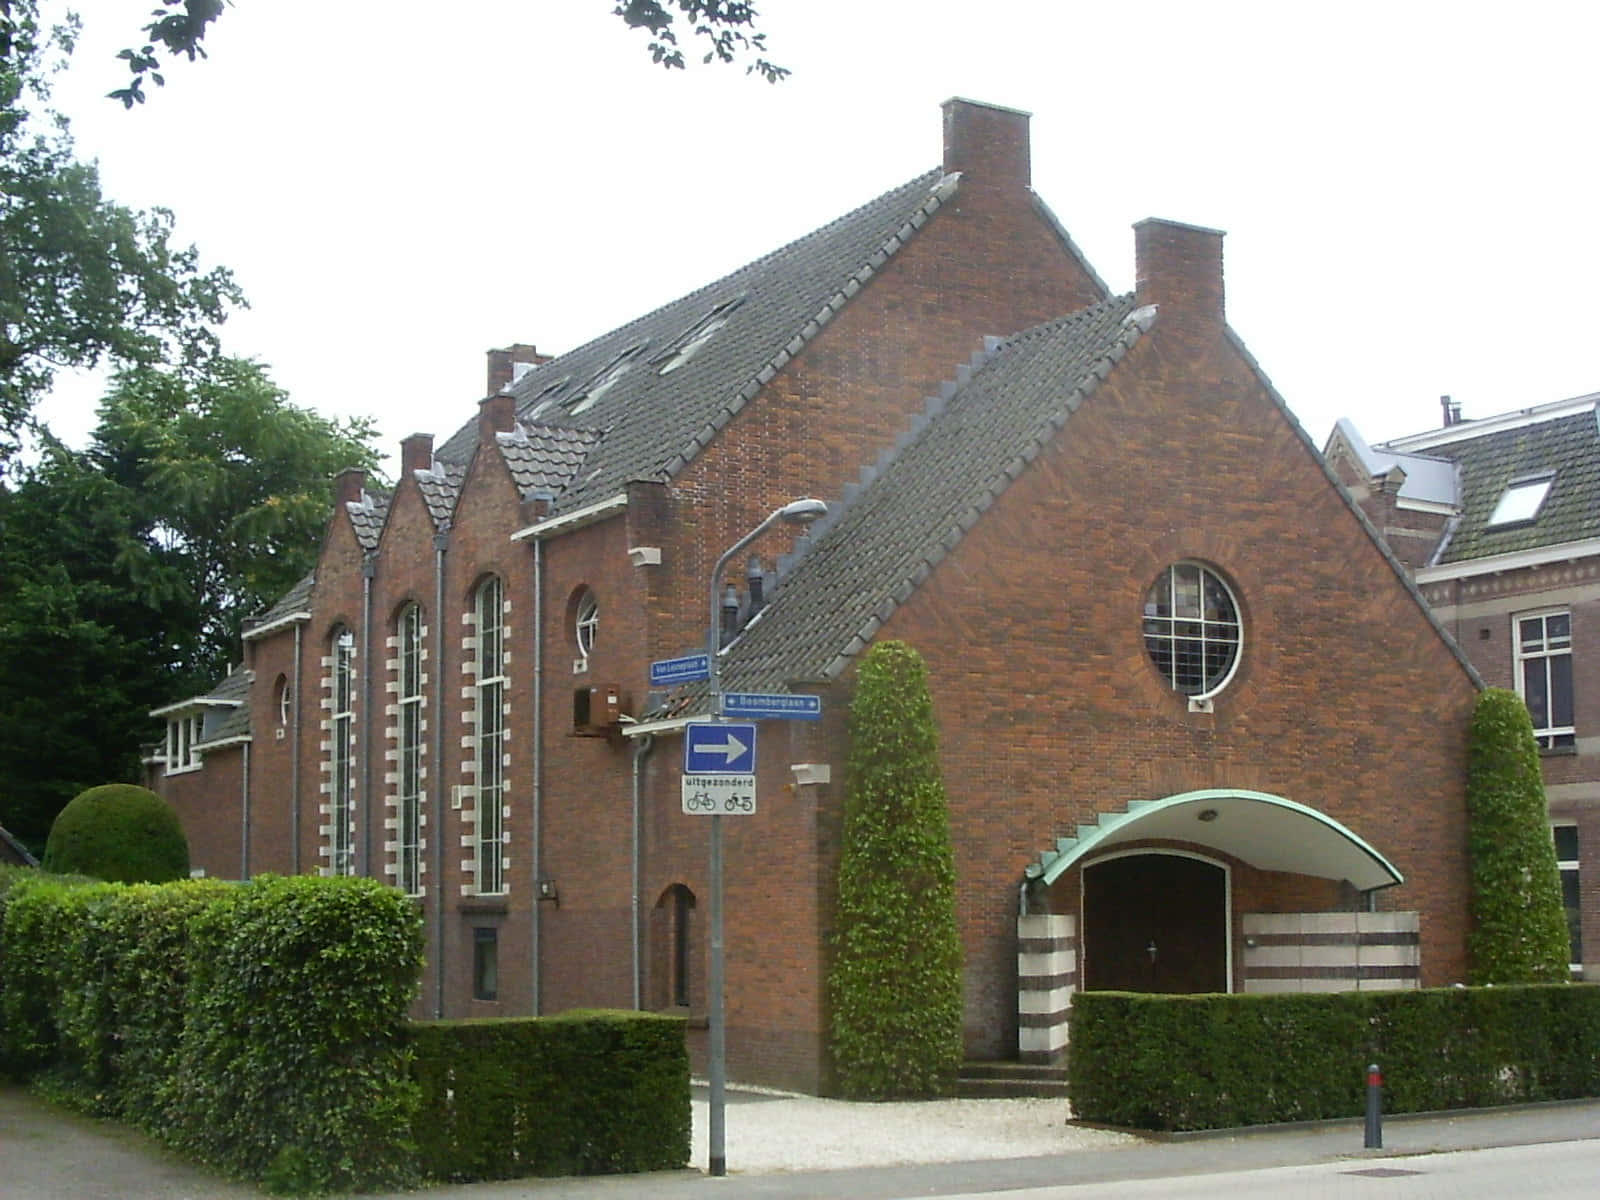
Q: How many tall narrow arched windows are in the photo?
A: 3